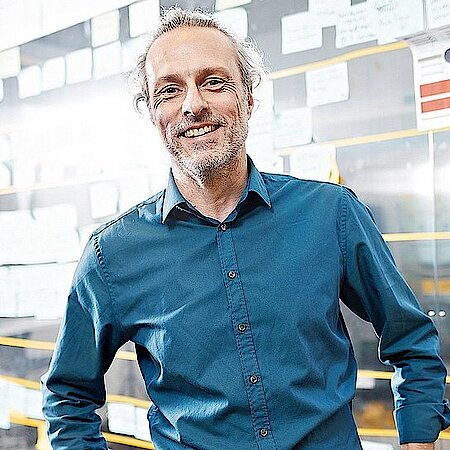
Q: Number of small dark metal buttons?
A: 5